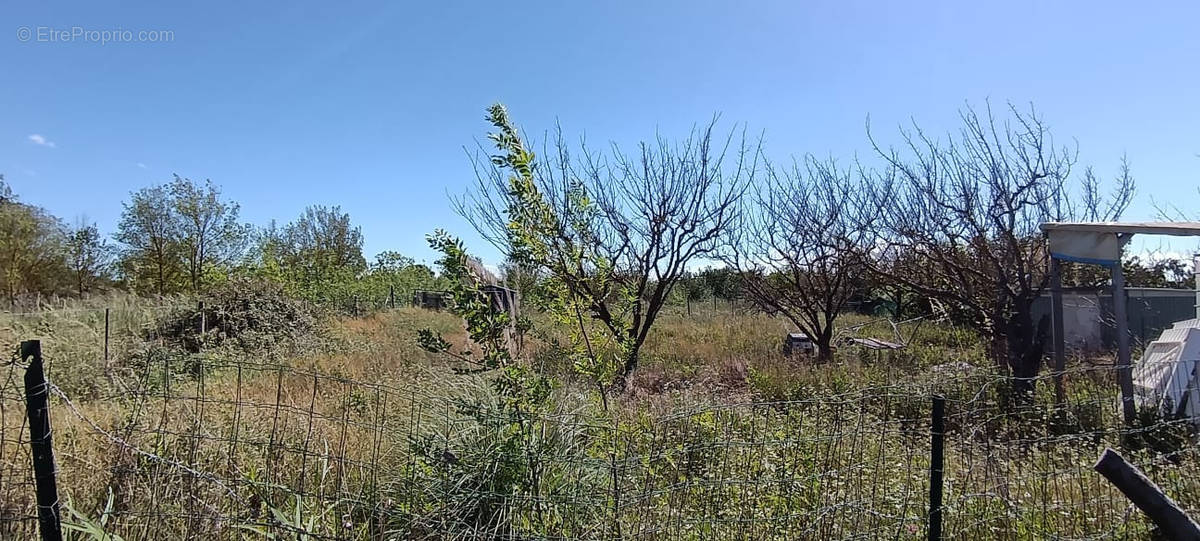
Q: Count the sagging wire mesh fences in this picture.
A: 1